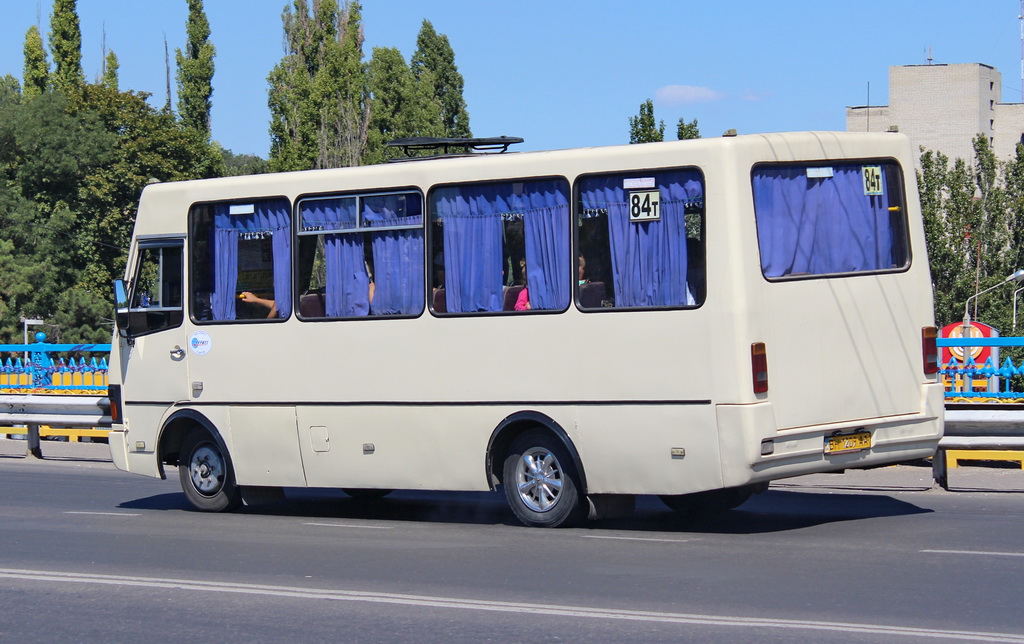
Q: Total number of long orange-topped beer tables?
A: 0